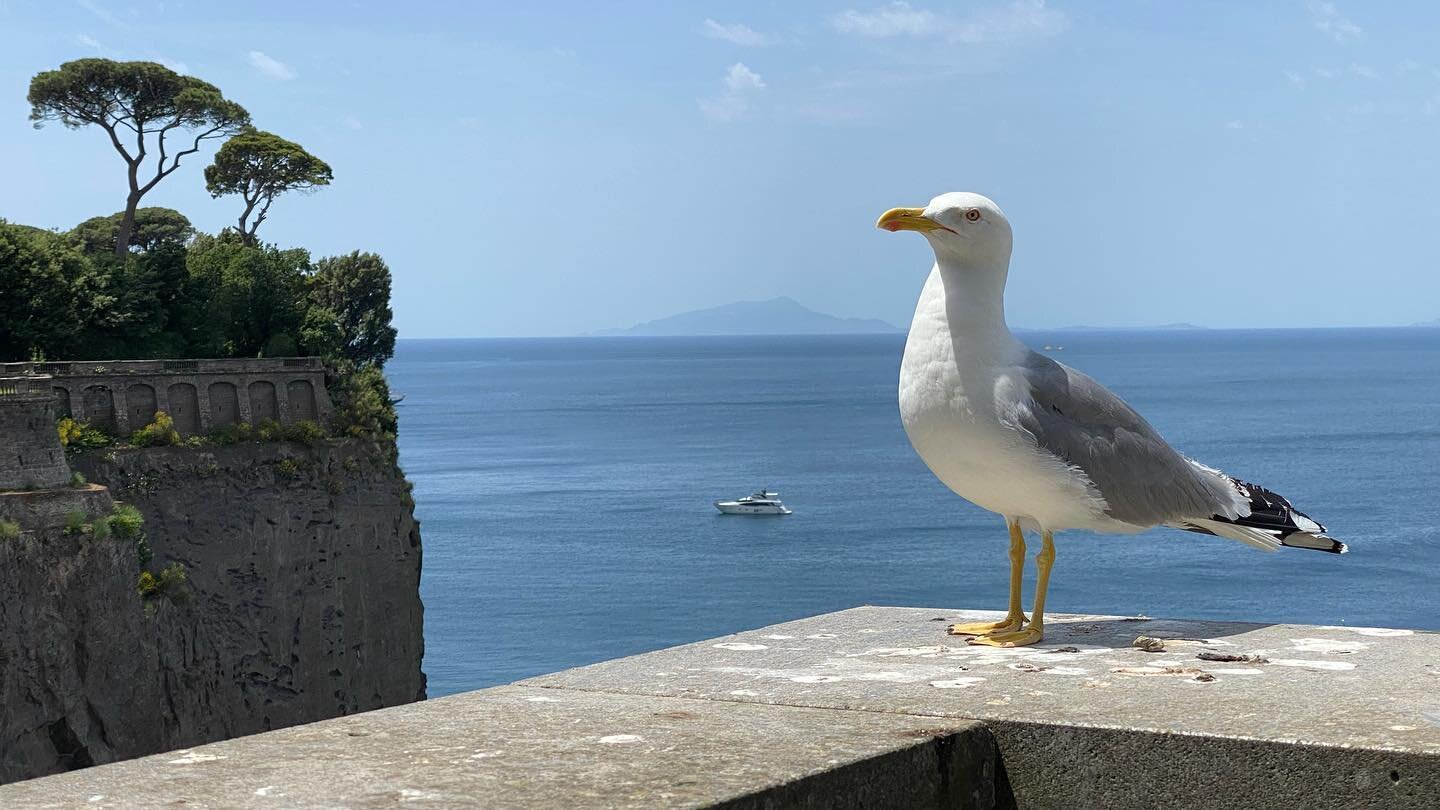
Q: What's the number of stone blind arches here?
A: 7